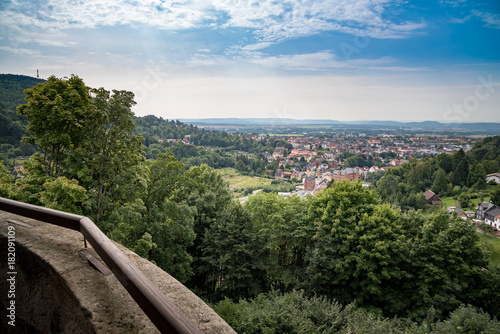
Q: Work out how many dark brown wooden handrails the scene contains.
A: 1